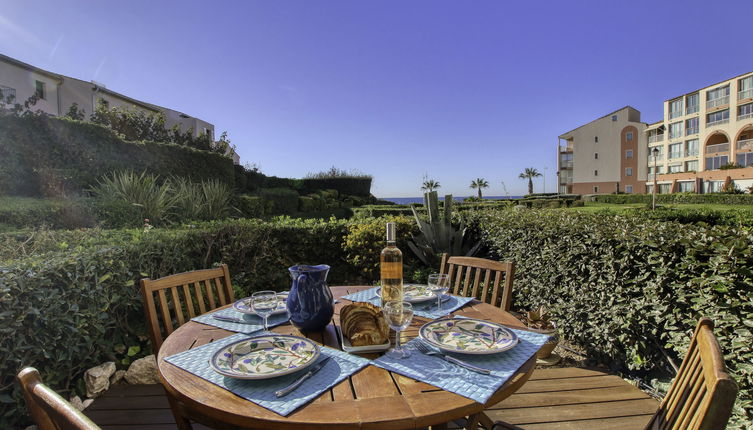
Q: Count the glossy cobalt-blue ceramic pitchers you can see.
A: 1